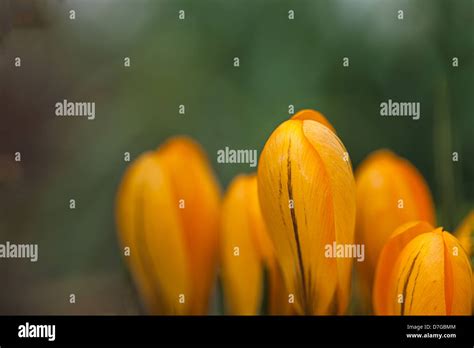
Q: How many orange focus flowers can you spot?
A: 2